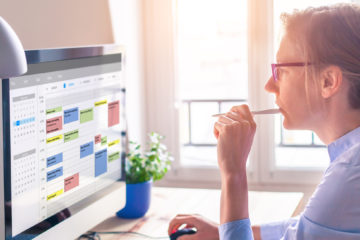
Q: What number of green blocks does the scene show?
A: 5